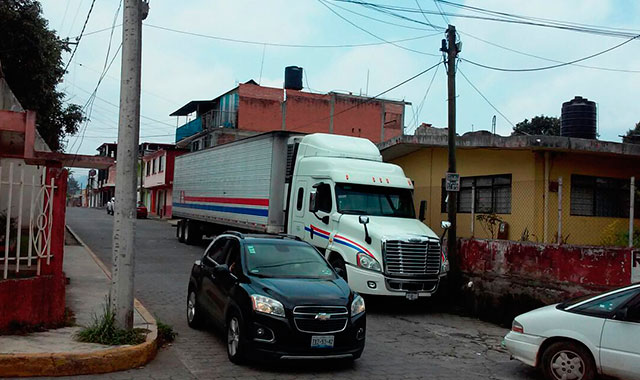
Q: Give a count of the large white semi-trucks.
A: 1